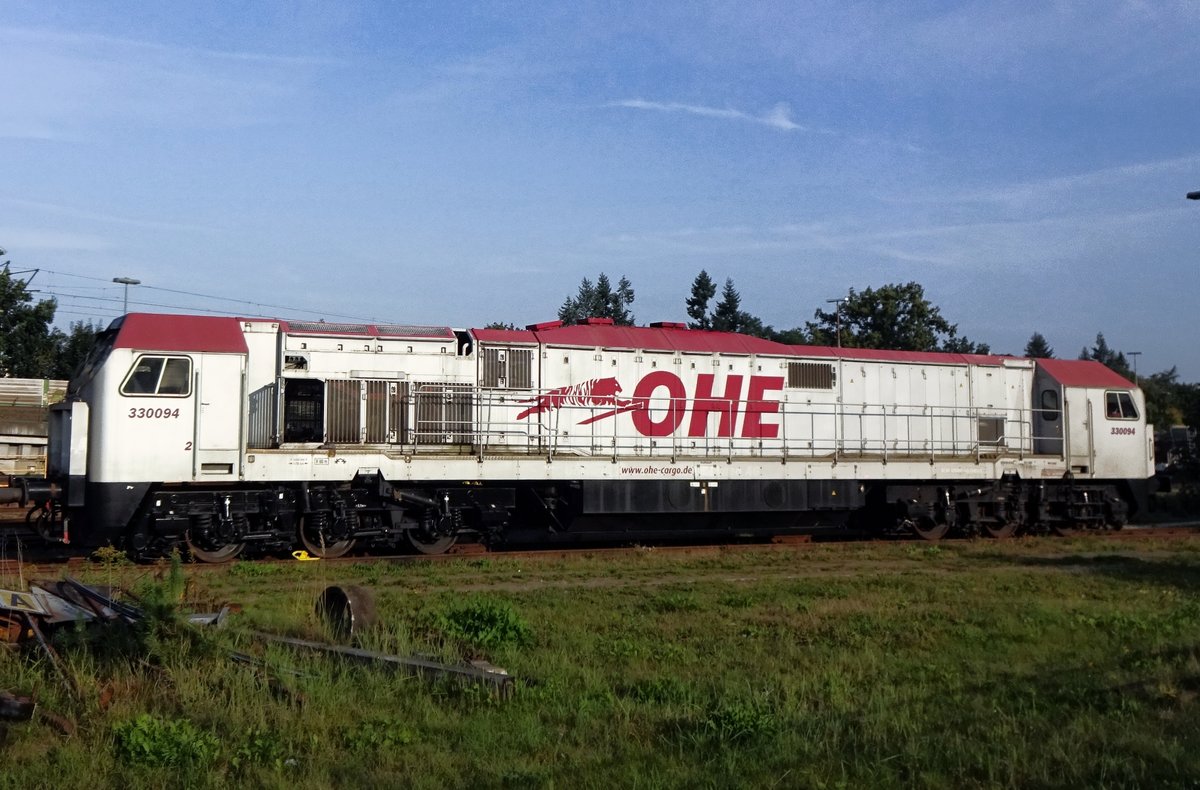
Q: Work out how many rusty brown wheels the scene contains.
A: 6